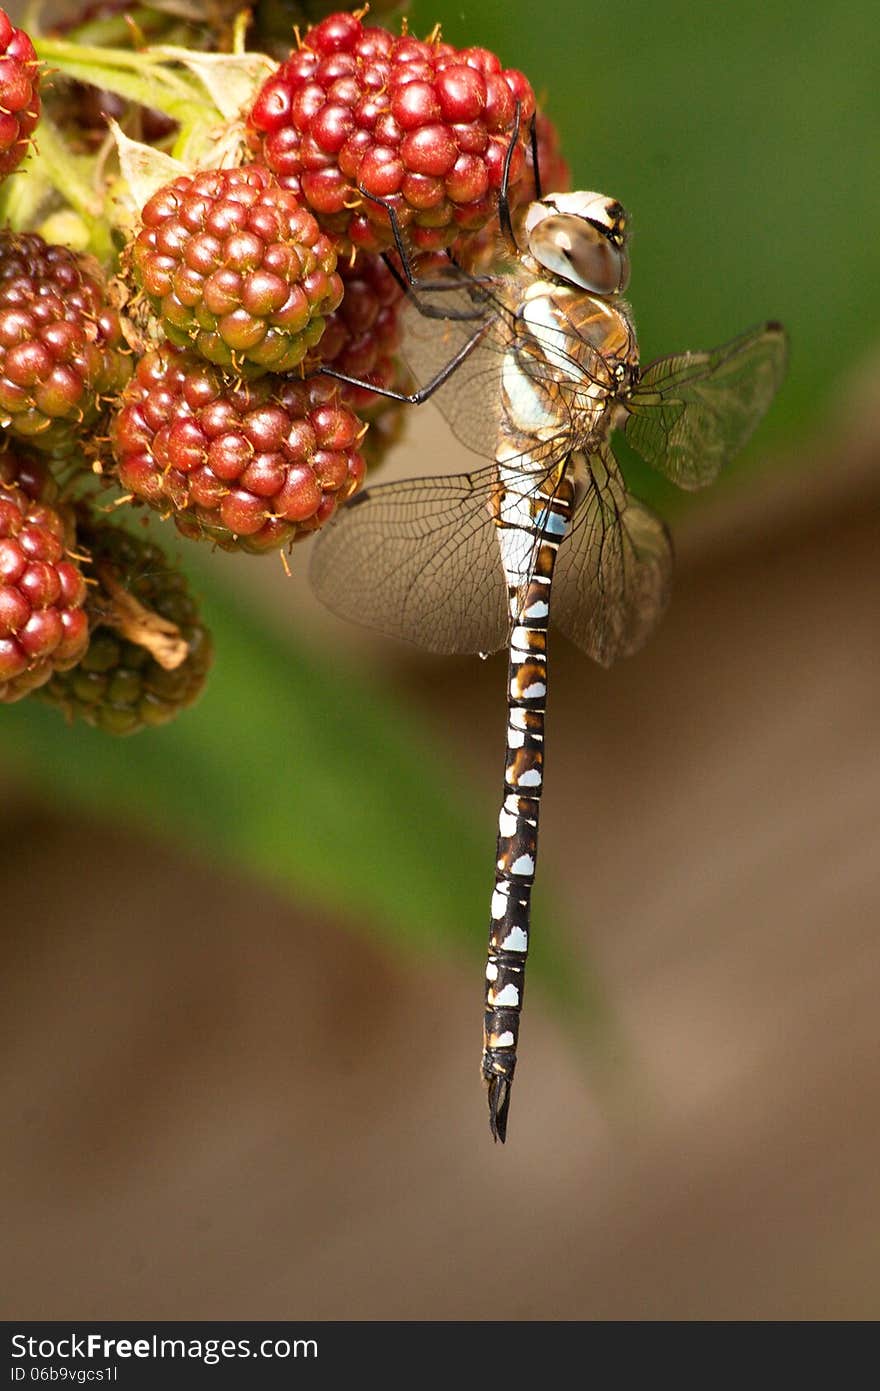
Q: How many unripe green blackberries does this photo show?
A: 1